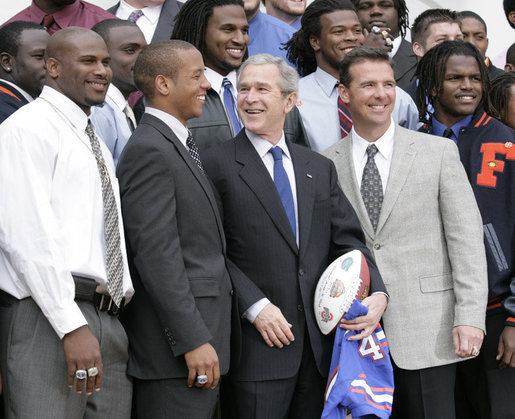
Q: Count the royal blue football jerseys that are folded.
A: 1